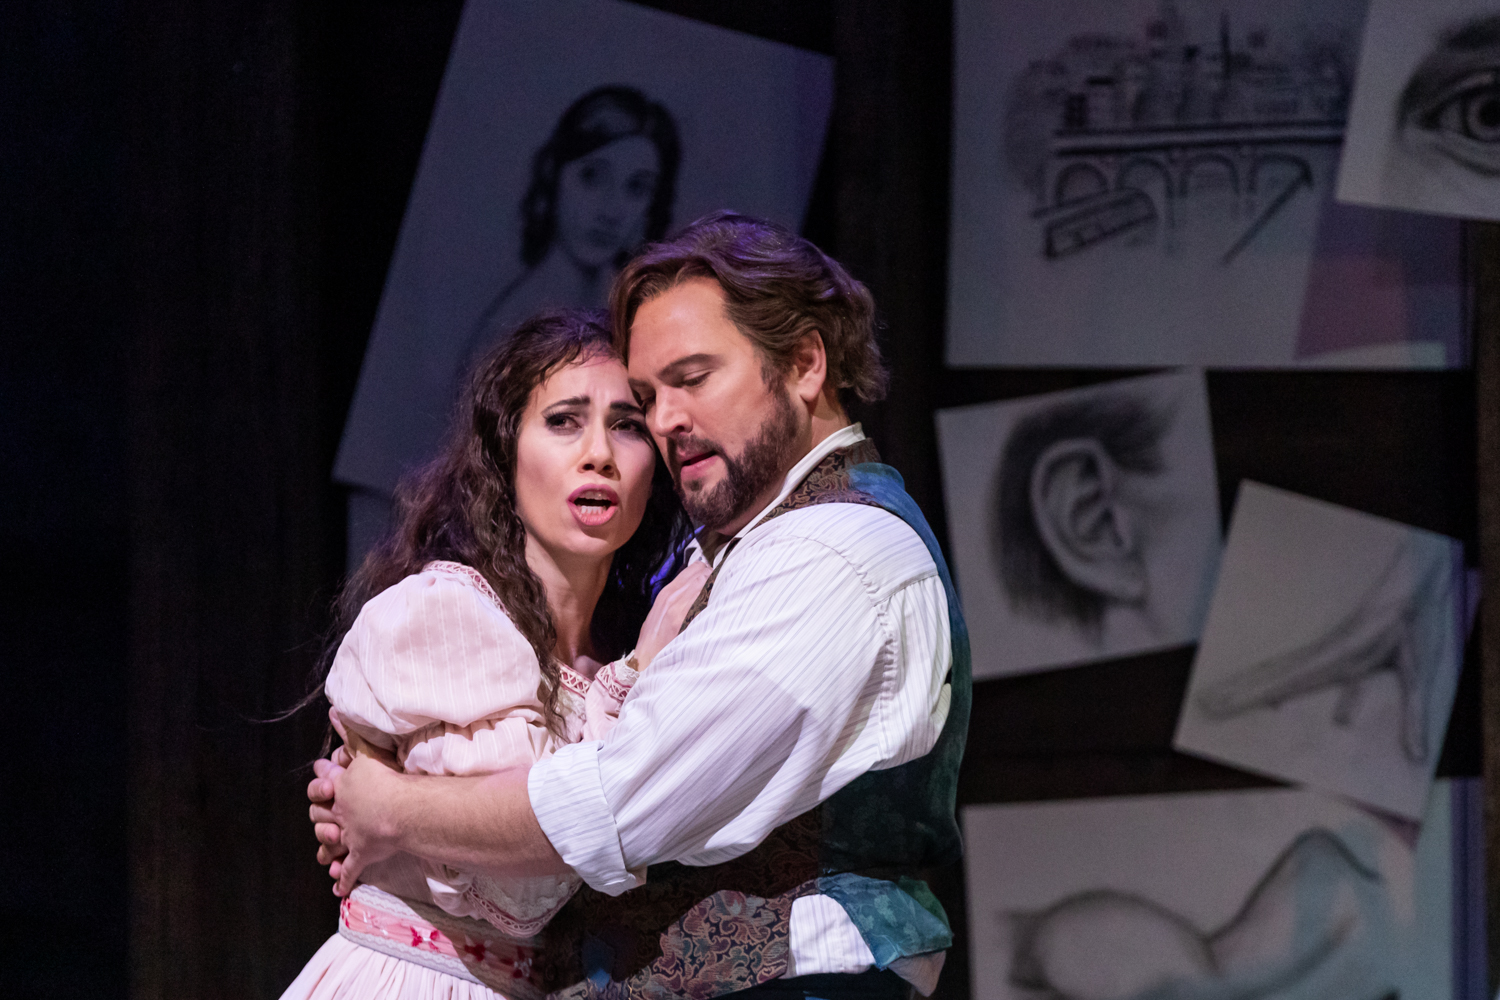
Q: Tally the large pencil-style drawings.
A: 6